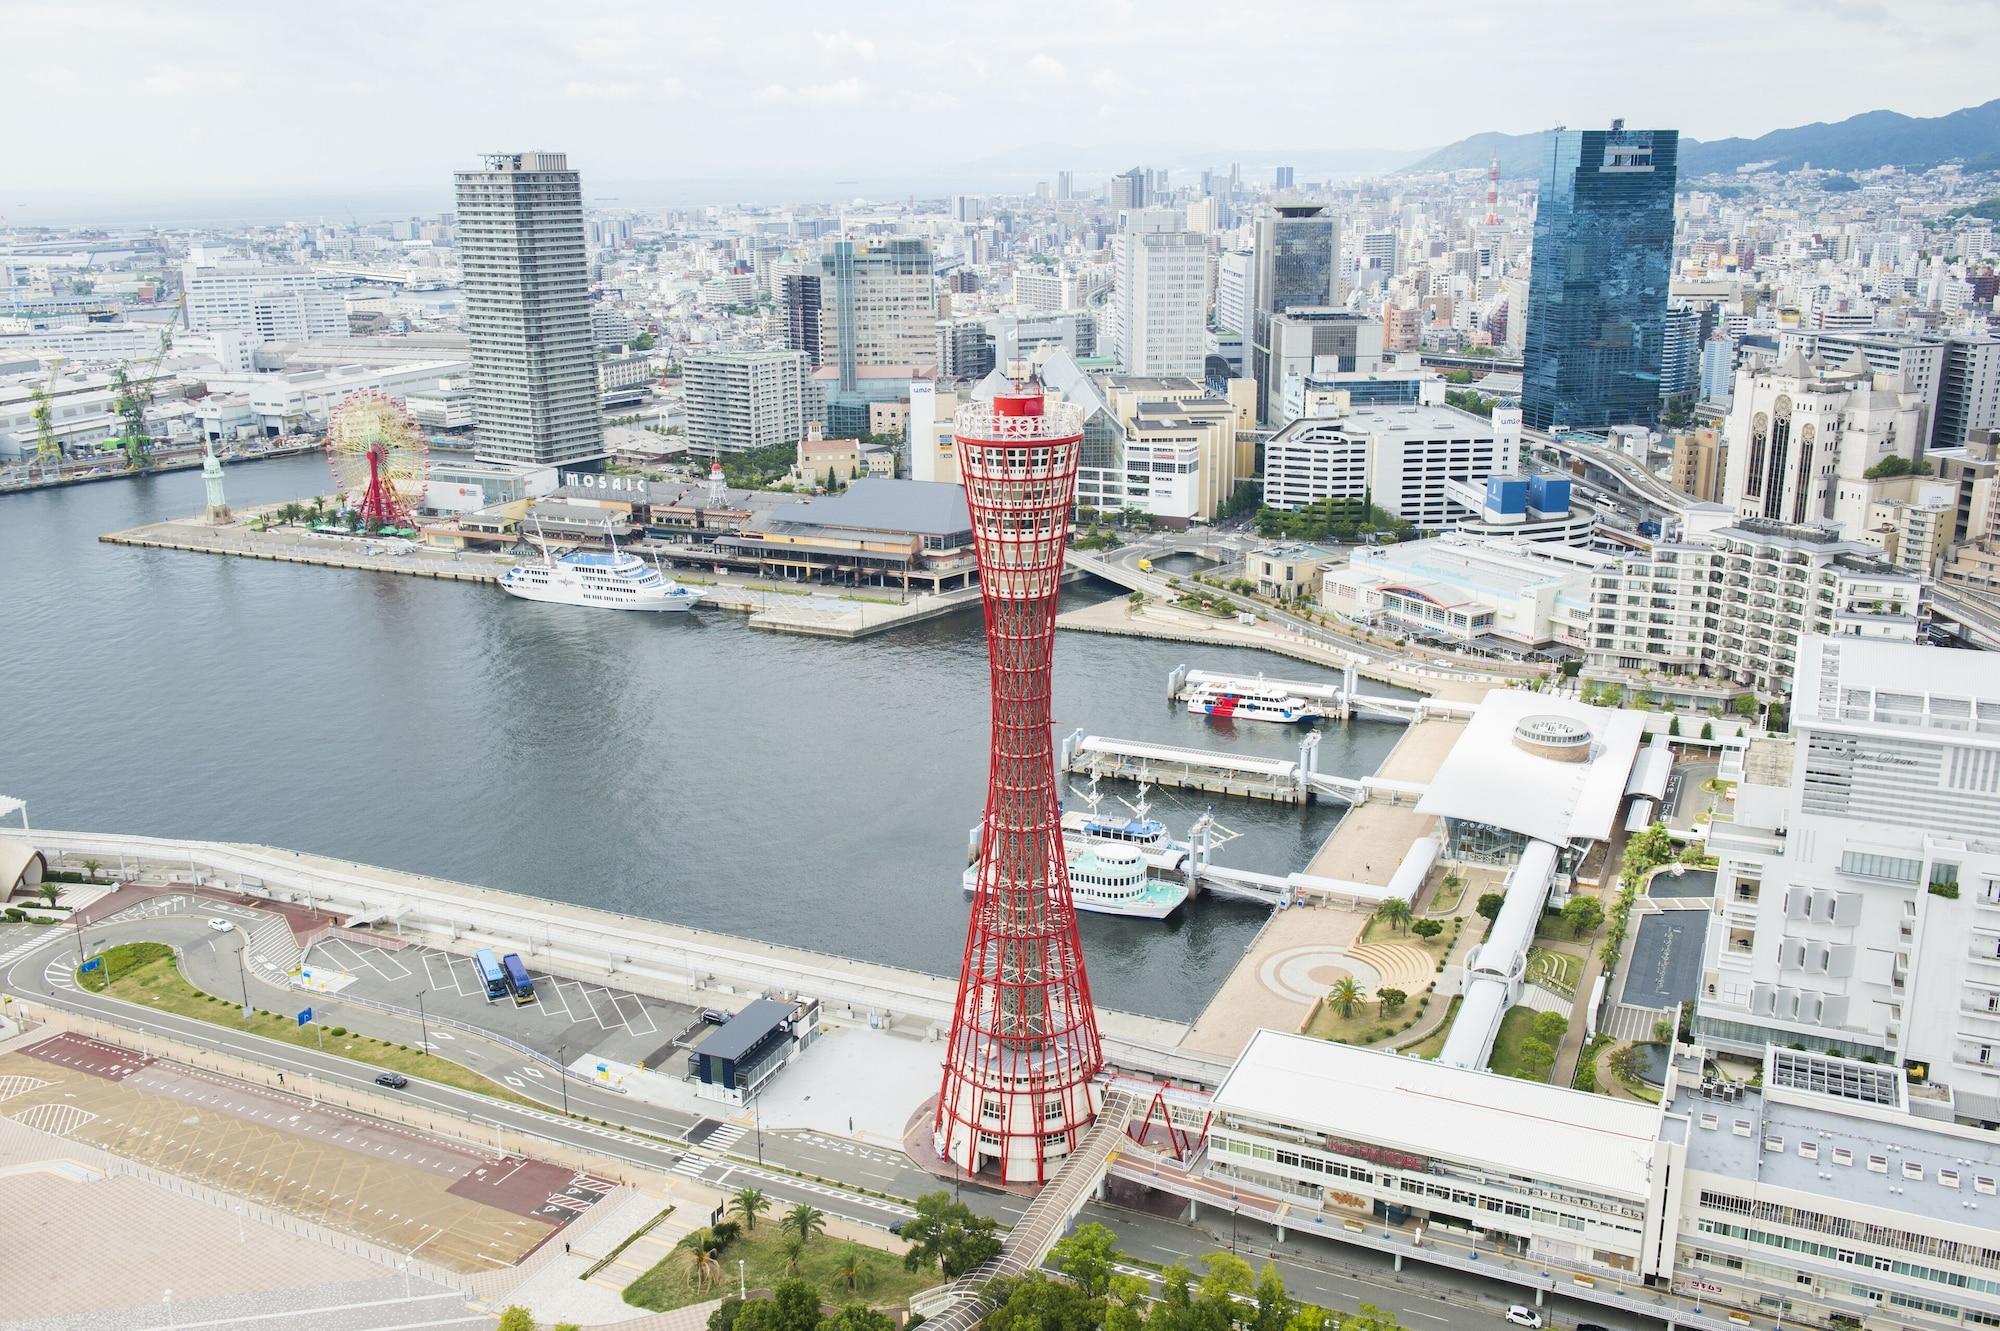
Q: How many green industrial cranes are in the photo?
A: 2